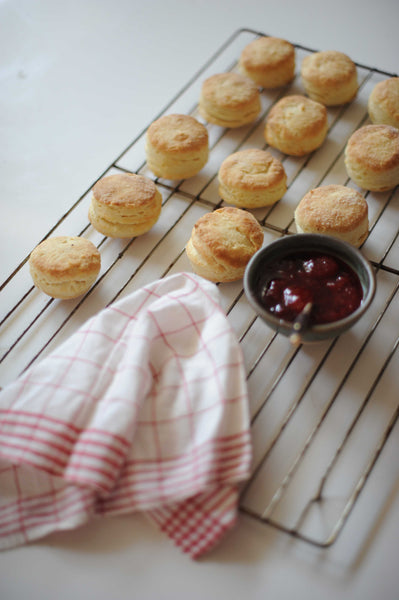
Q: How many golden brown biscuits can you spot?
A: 12